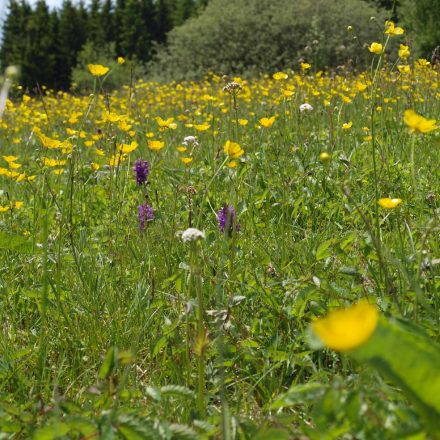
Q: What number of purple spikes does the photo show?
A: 3